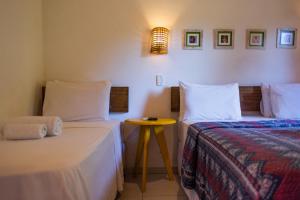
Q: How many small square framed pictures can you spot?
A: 4